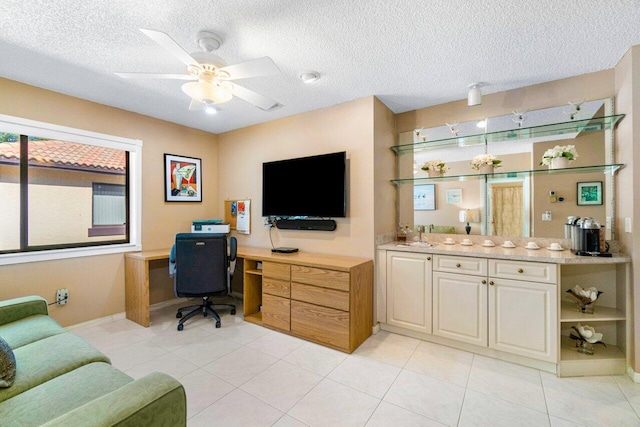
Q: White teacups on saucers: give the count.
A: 6